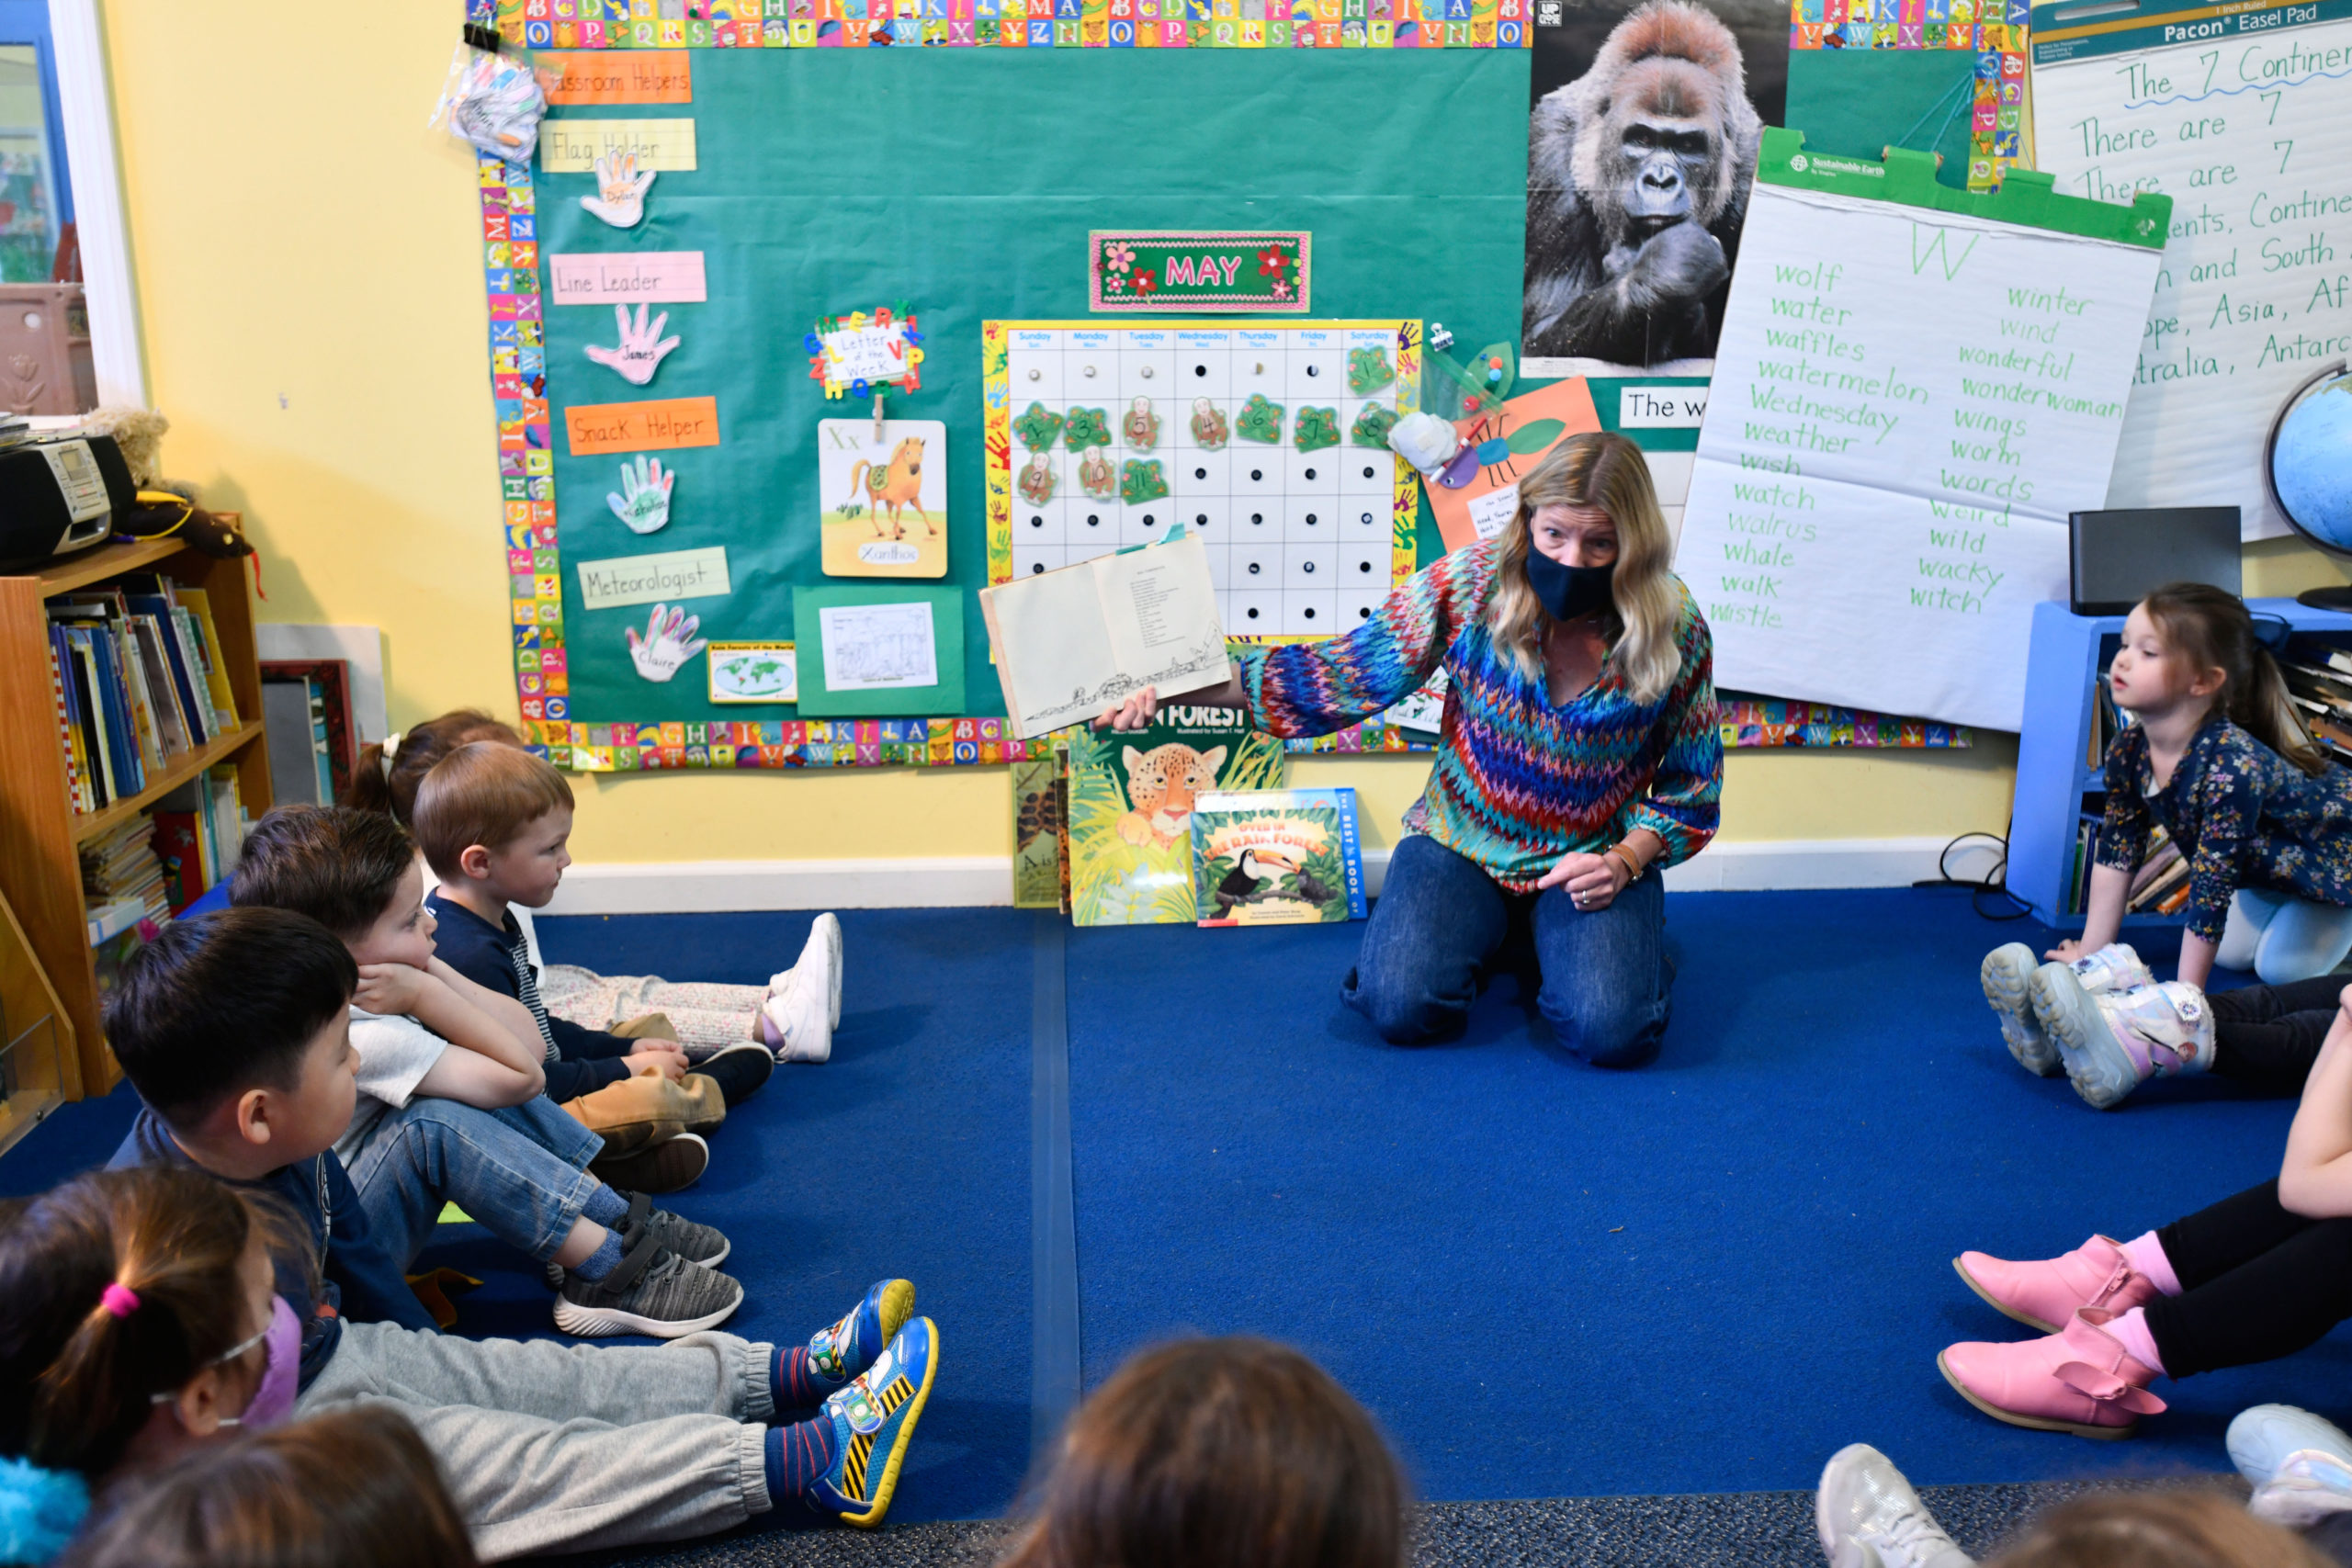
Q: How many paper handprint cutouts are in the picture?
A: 4